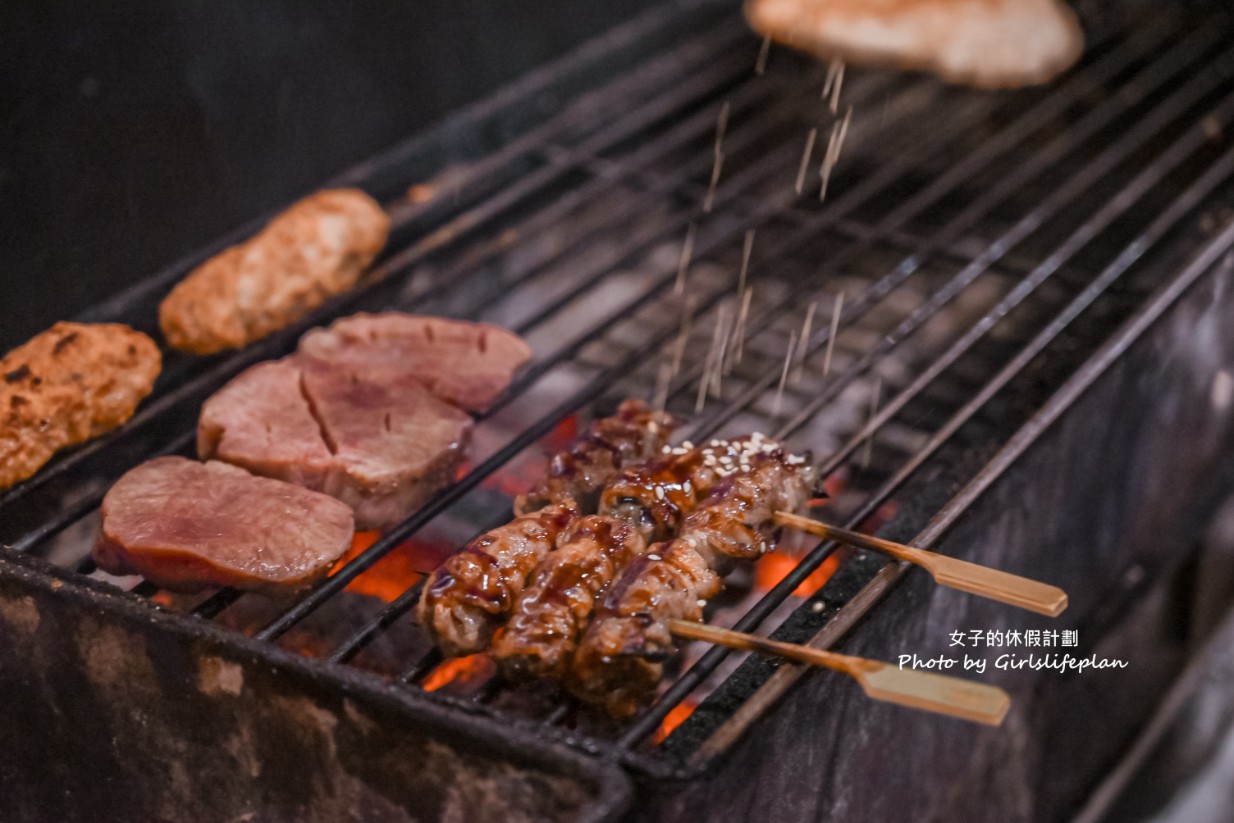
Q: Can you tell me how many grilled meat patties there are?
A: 2